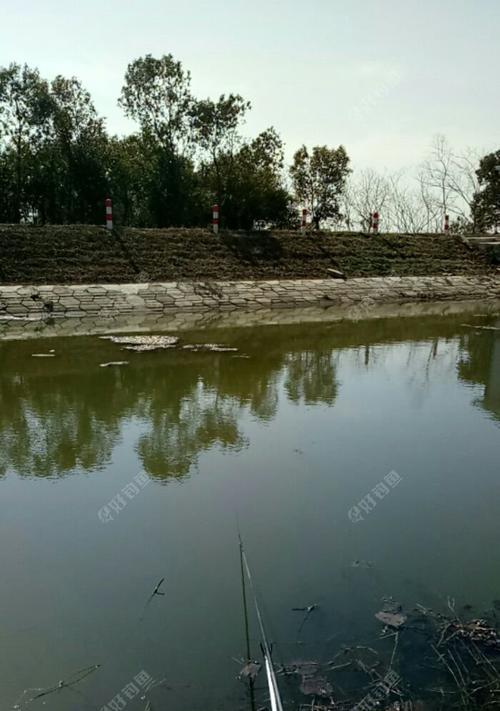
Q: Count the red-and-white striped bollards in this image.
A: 5